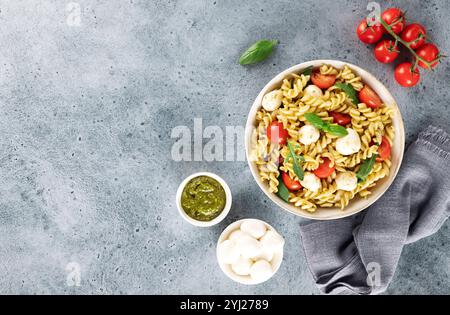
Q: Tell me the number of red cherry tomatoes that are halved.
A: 7